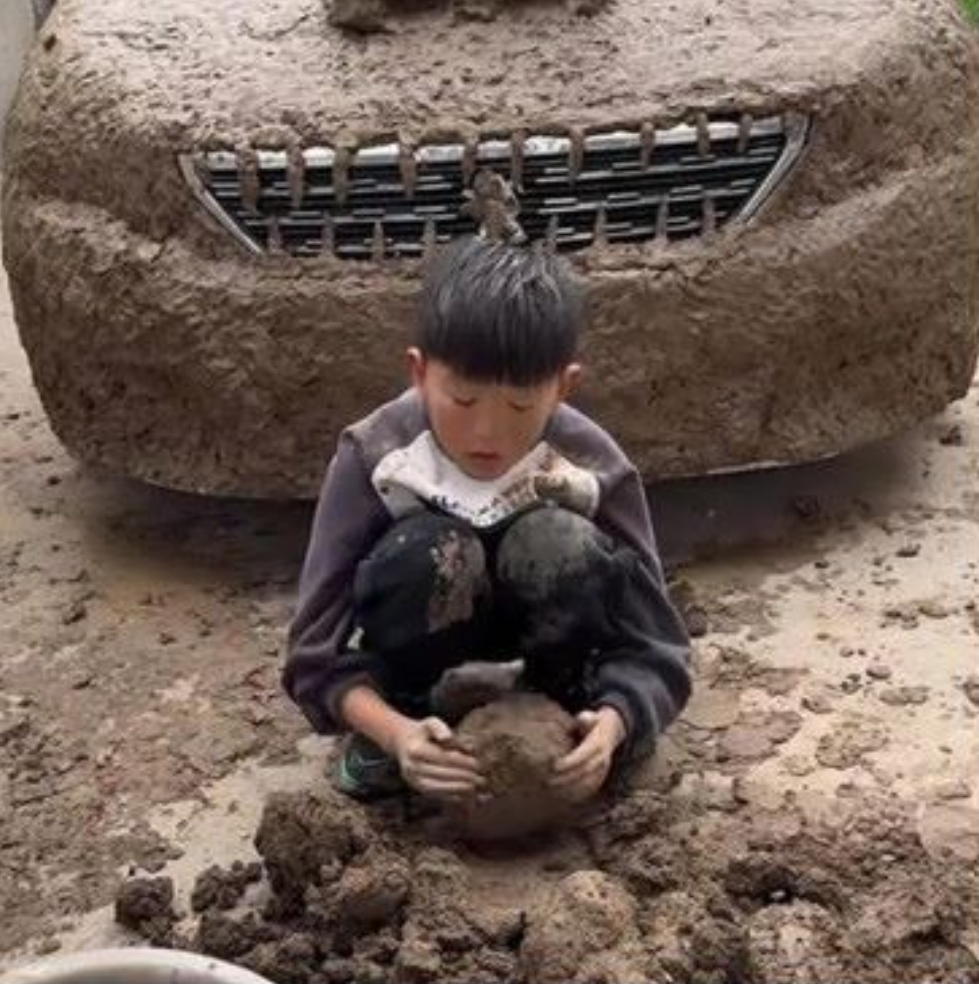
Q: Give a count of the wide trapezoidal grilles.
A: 1